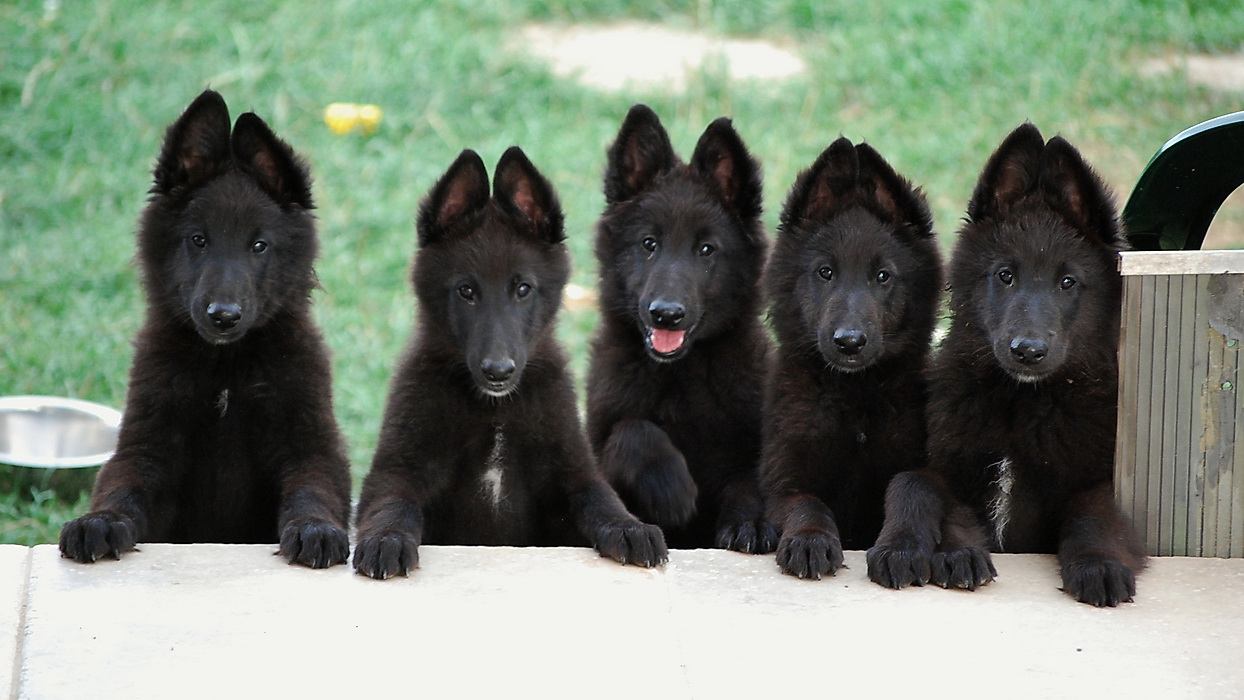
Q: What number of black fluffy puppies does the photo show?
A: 5